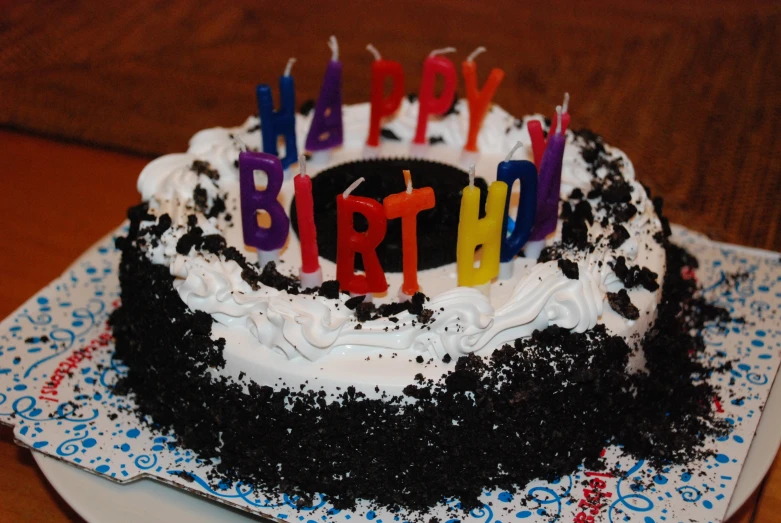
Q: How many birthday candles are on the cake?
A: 13